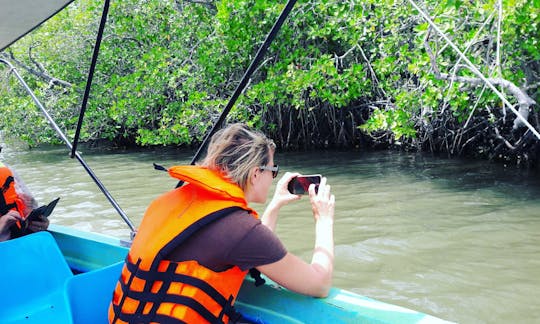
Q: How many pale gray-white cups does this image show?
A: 0